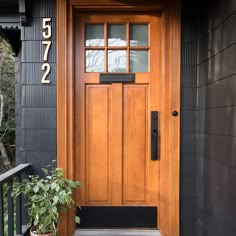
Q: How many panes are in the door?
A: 6